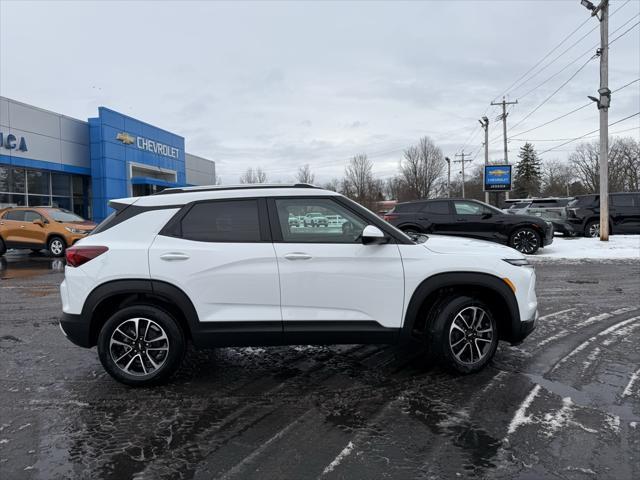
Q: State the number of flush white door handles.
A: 2